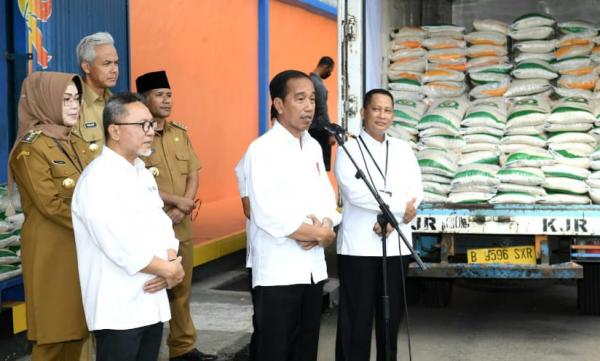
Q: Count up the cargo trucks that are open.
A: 1